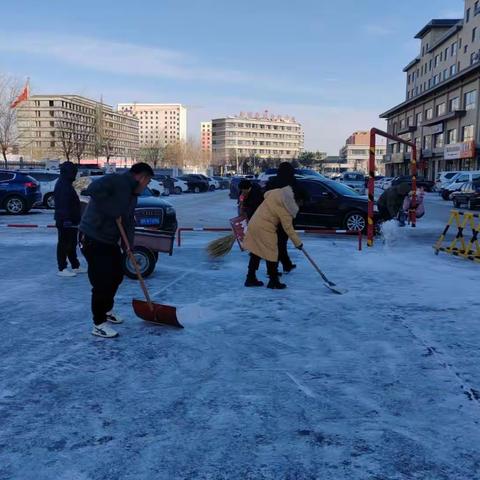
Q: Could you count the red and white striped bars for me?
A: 2